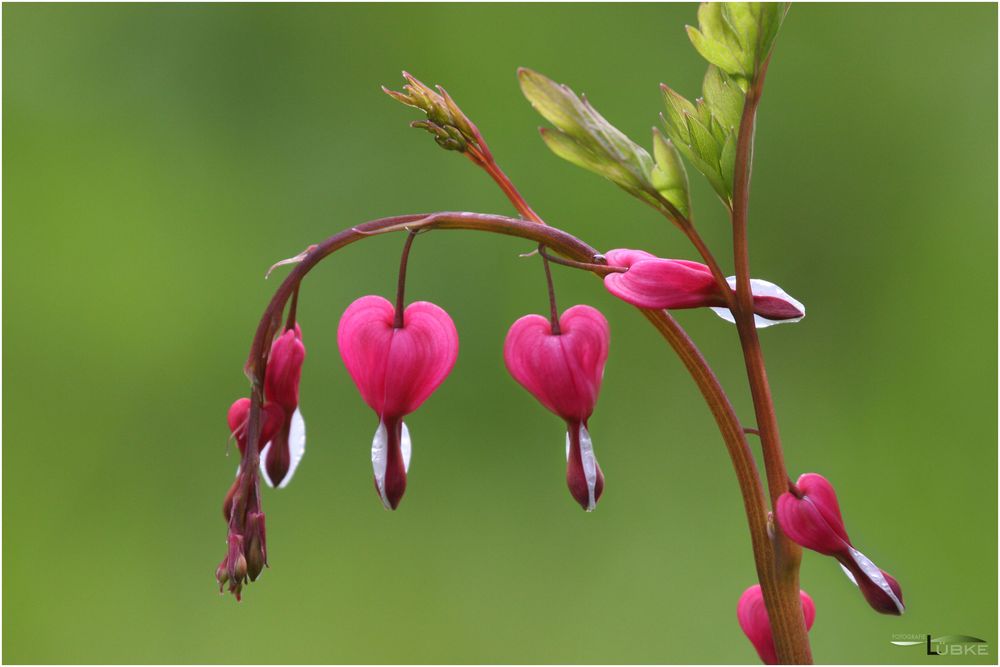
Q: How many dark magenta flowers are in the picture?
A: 7